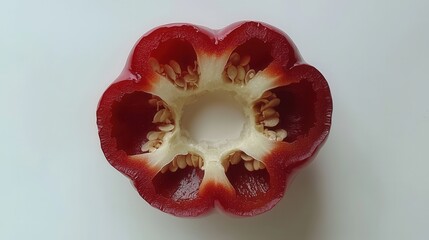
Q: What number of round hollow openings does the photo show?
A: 1